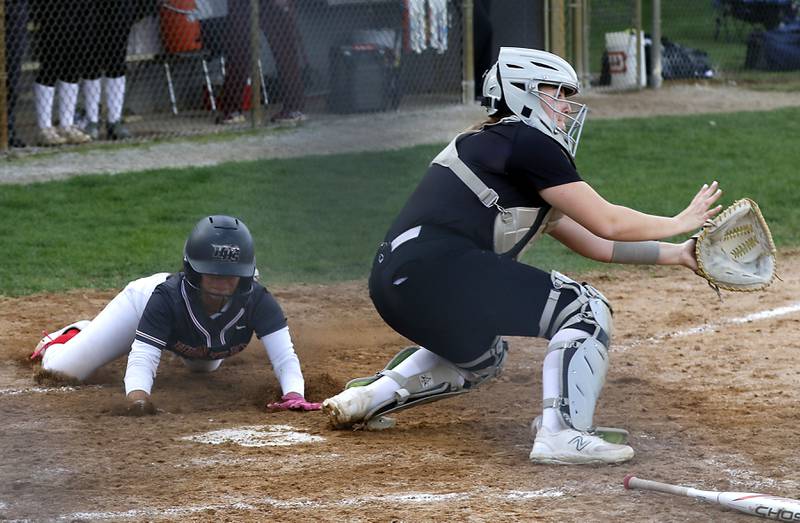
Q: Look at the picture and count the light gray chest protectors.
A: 1